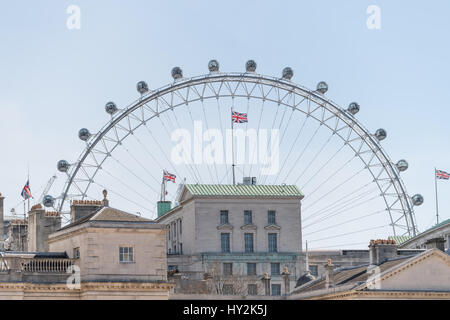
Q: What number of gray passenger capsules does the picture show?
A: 14